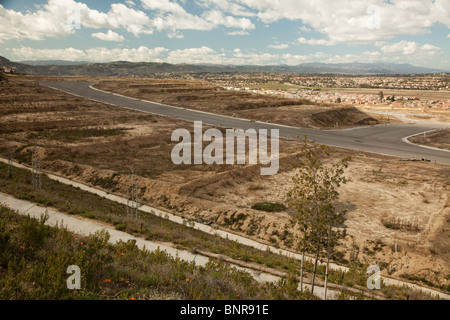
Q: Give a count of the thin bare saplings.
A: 3